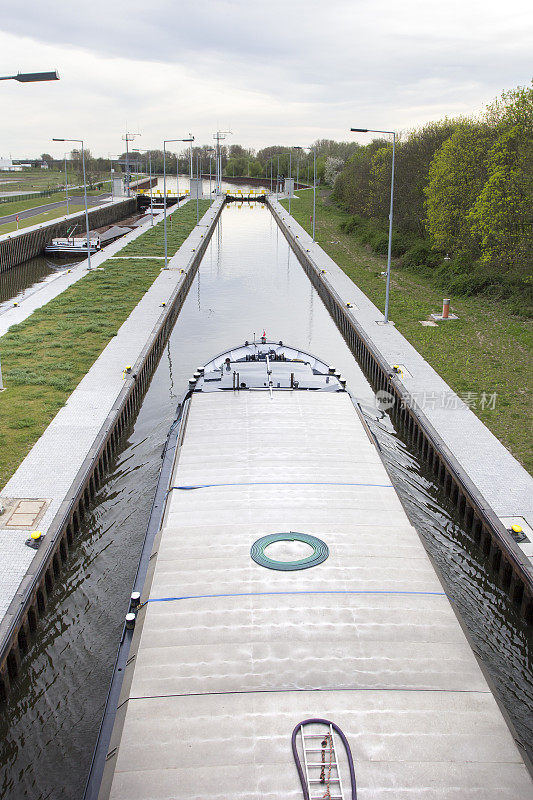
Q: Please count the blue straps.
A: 2